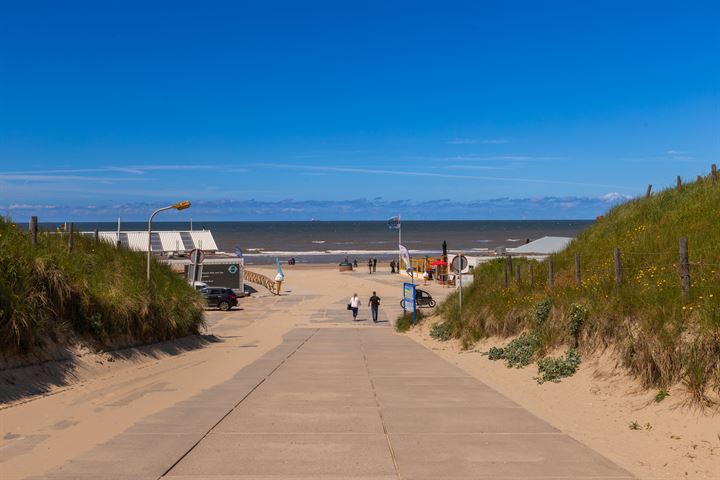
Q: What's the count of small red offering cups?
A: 0